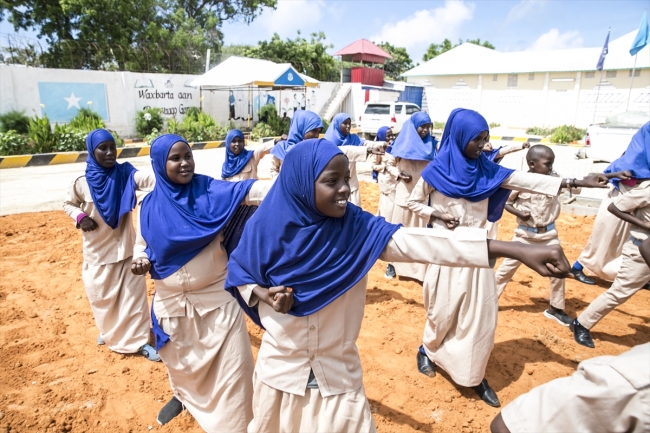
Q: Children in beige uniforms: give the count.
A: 14